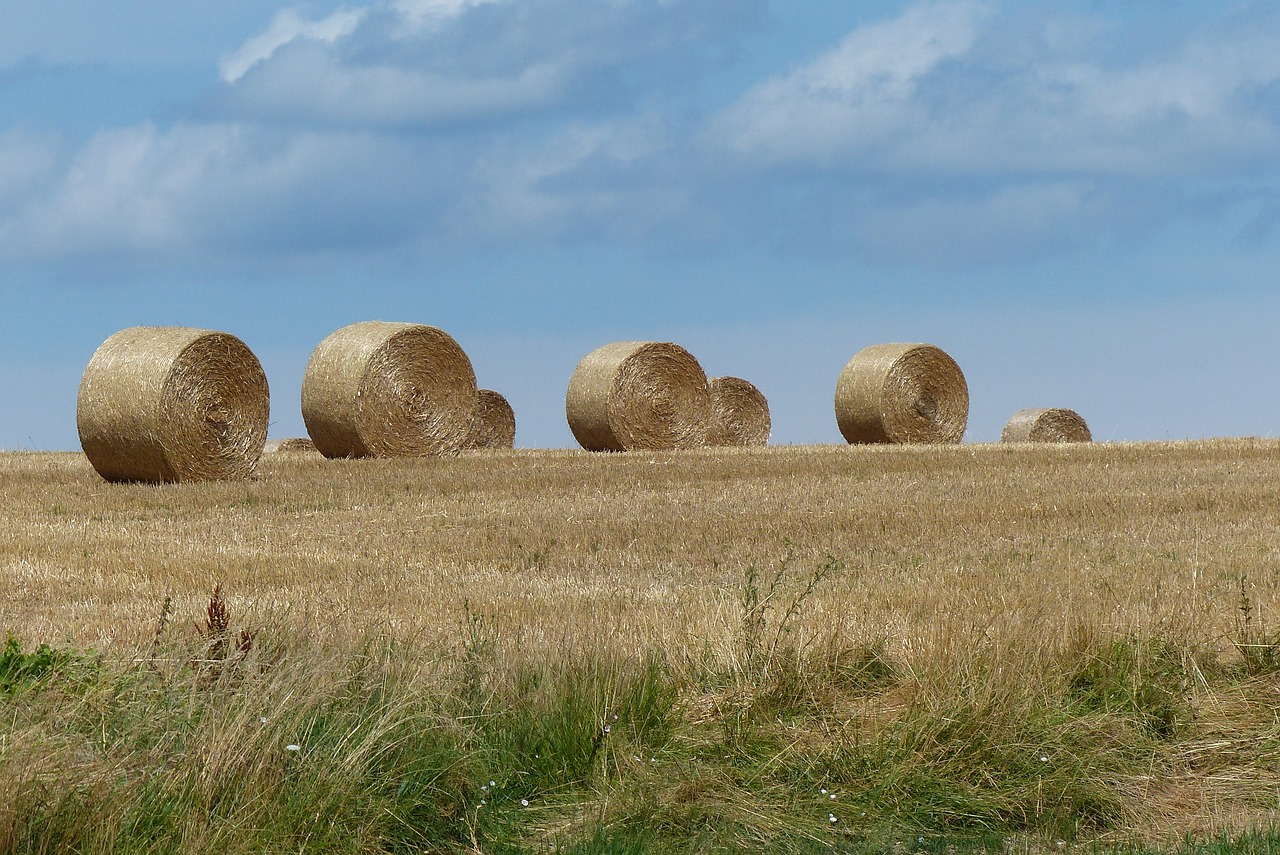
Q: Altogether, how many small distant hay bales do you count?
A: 4